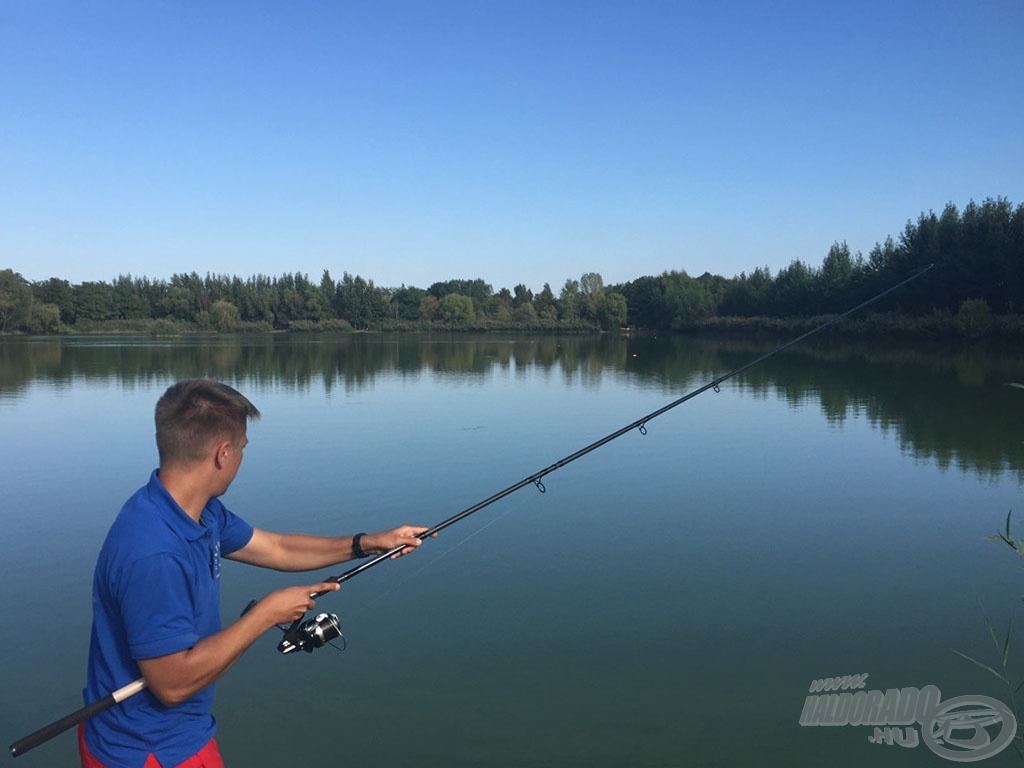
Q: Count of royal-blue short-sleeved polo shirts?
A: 1